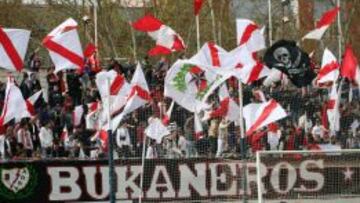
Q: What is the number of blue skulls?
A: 0